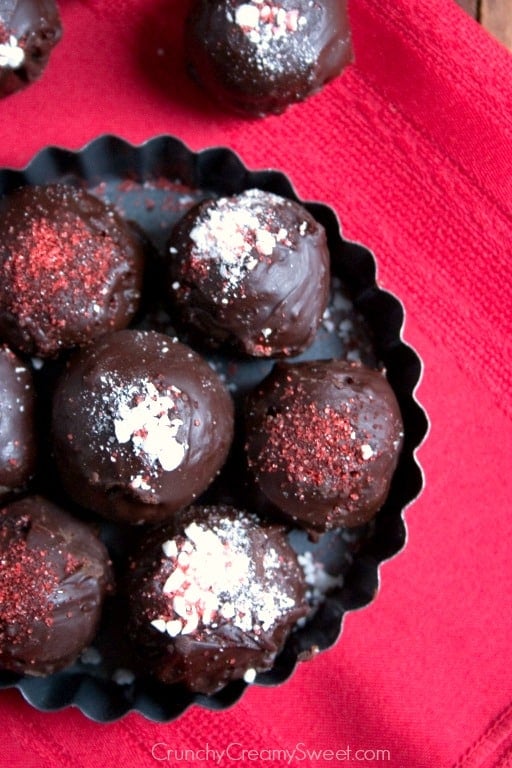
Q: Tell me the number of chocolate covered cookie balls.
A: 9